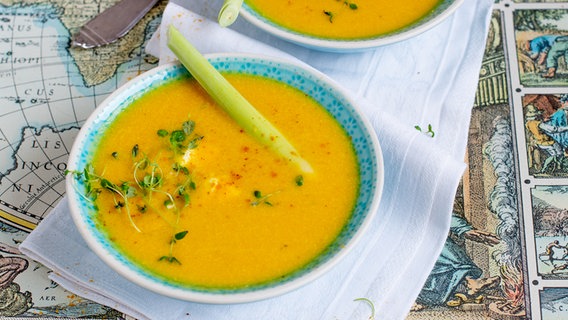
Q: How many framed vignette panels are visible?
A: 4